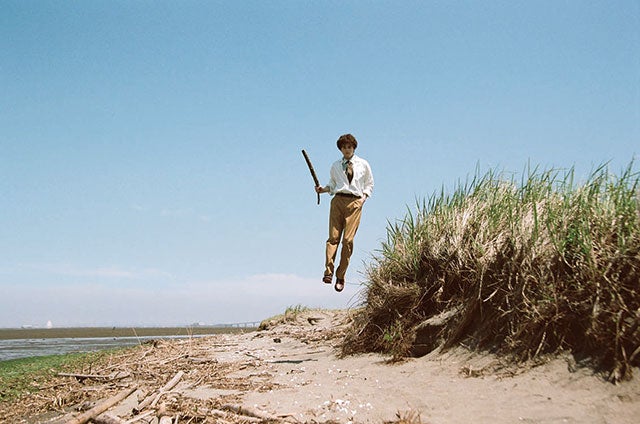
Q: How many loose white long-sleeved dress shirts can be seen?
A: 1